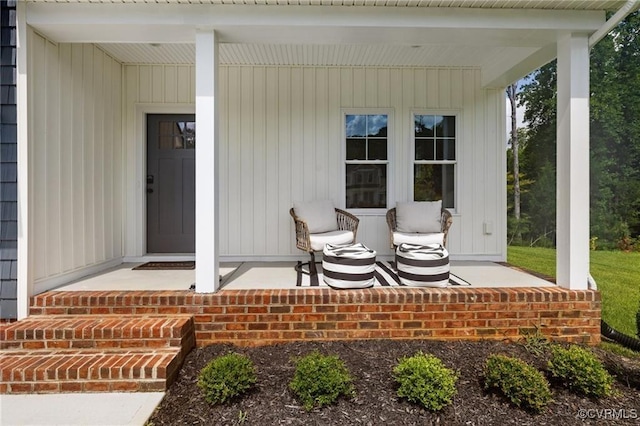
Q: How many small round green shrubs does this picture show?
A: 5